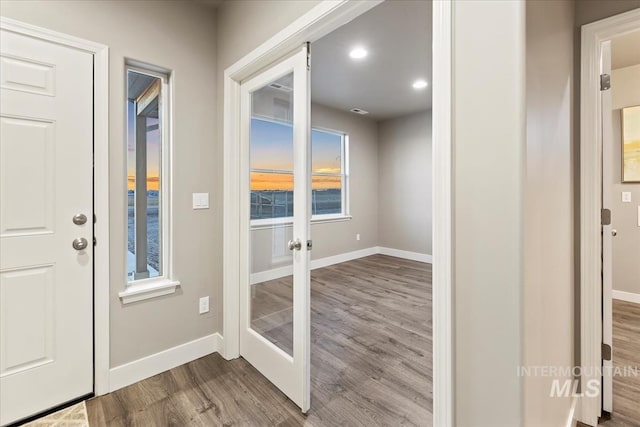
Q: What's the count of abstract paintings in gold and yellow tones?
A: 1